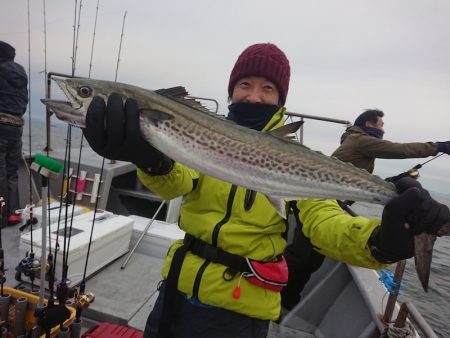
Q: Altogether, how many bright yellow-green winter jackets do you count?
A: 1